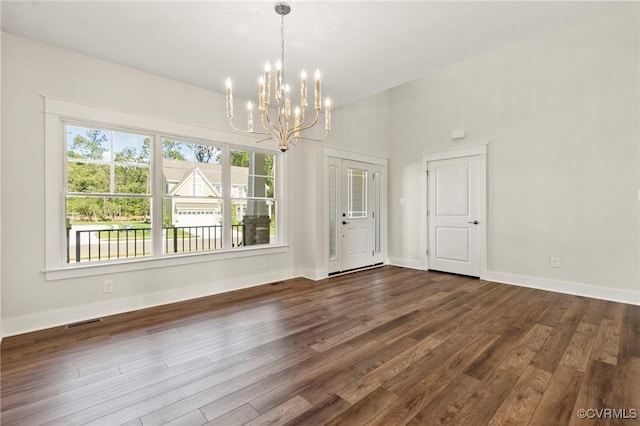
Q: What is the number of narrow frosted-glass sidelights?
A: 2